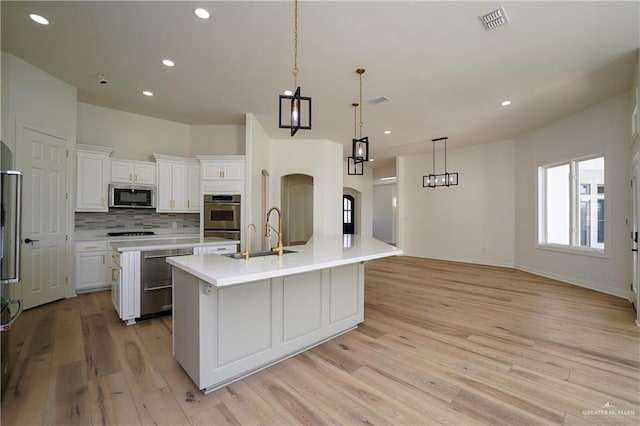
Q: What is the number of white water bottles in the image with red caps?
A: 0